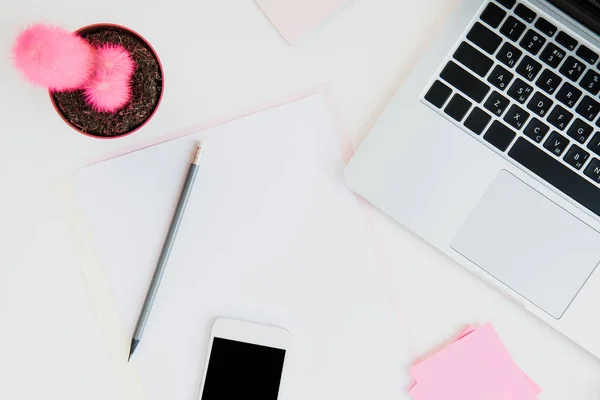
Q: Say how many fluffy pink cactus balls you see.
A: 3